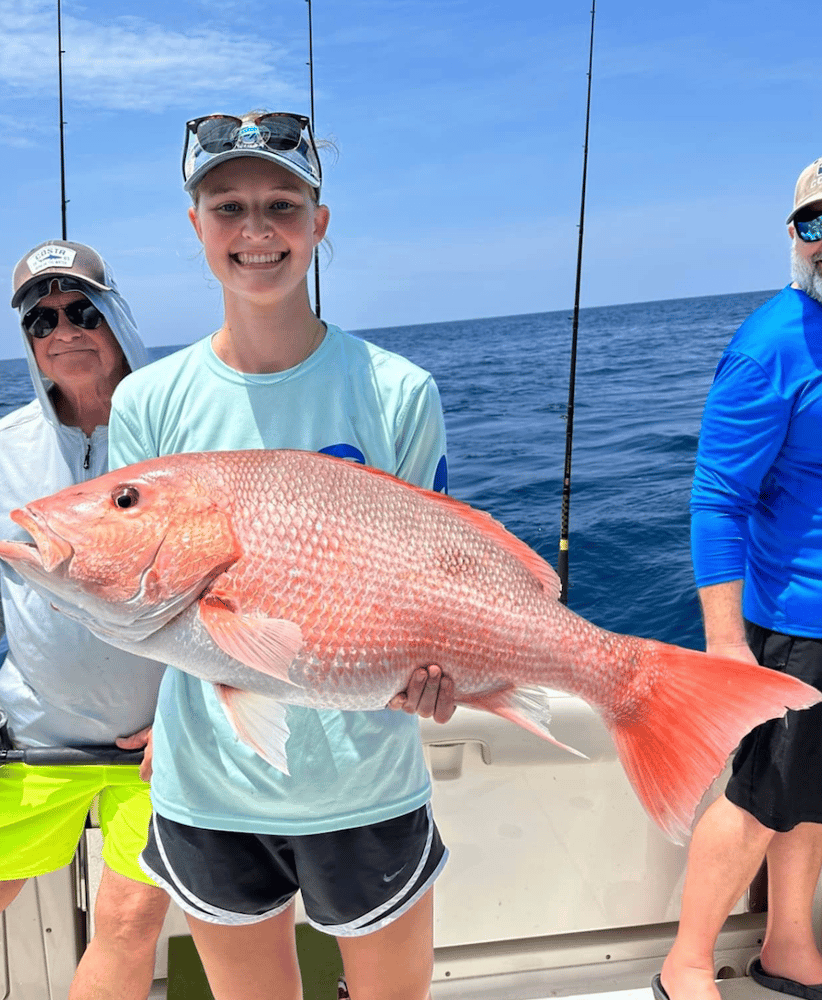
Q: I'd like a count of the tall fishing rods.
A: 3